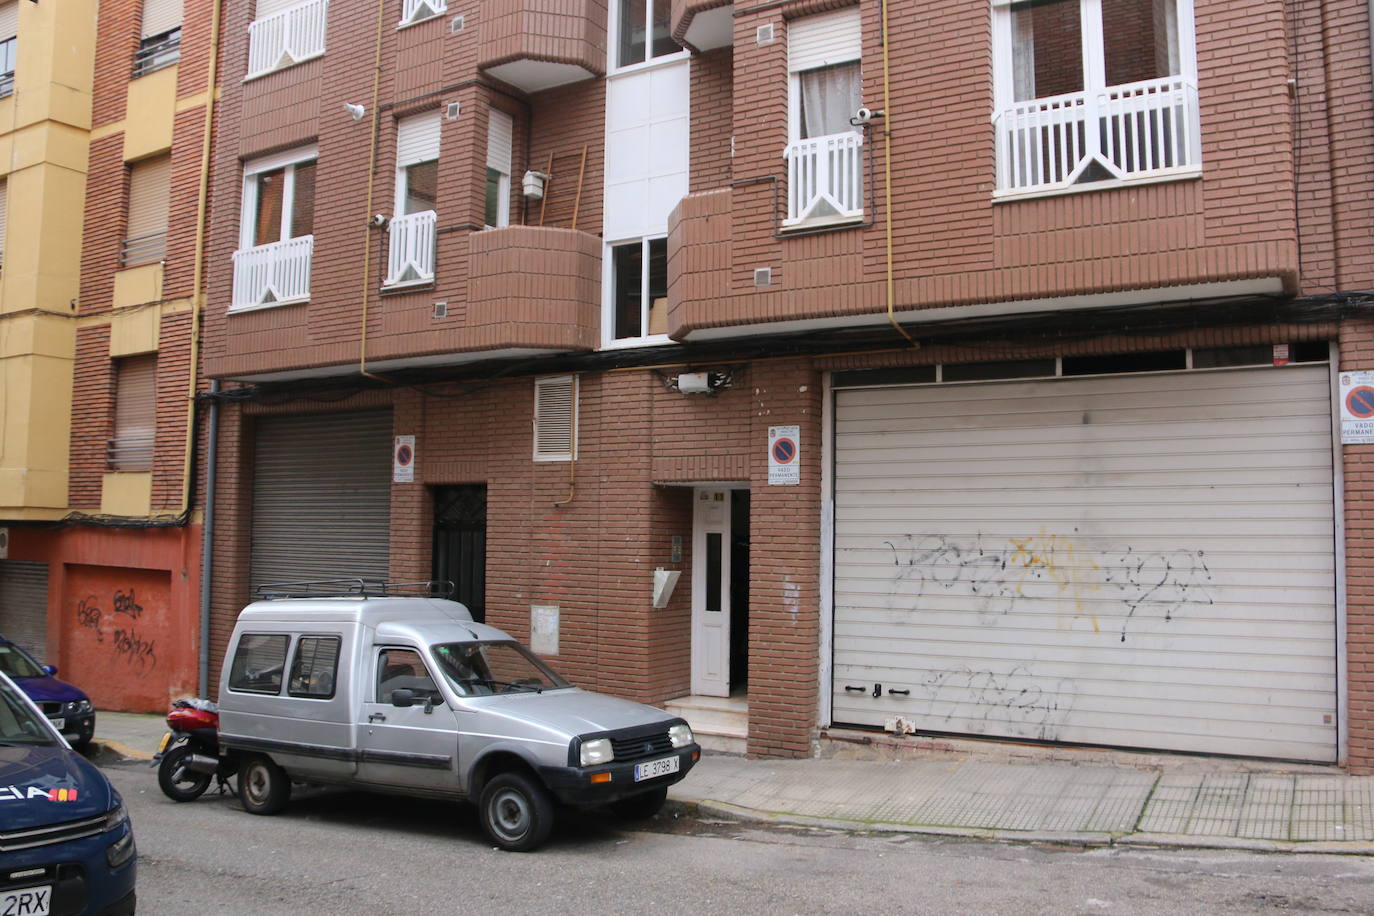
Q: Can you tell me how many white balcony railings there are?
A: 6